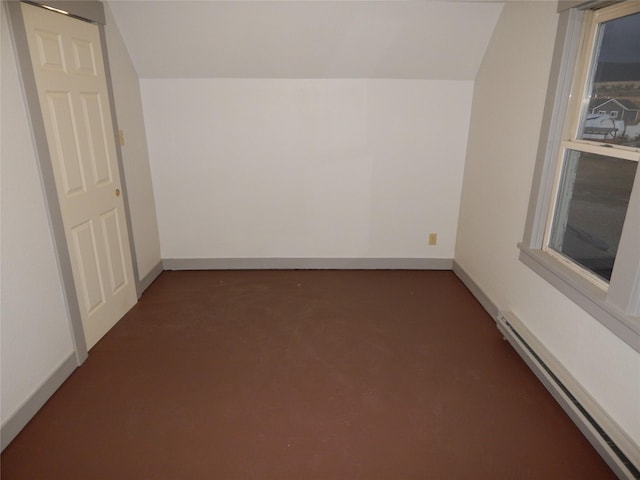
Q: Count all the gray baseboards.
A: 4